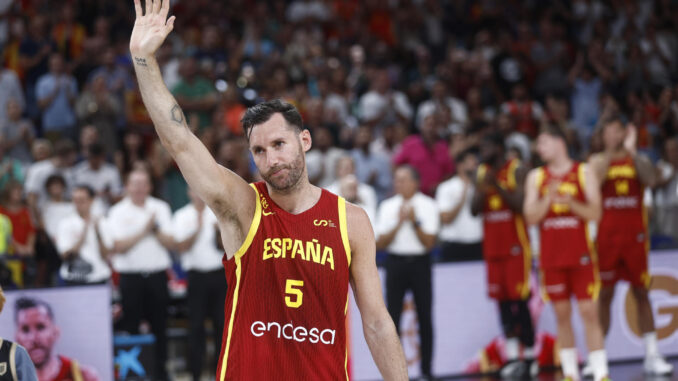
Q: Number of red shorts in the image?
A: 3